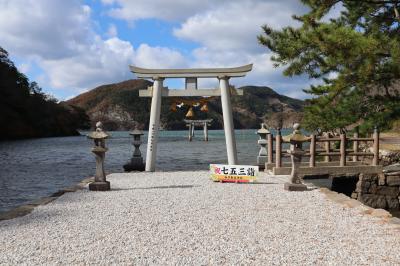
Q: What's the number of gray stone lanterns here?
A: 4